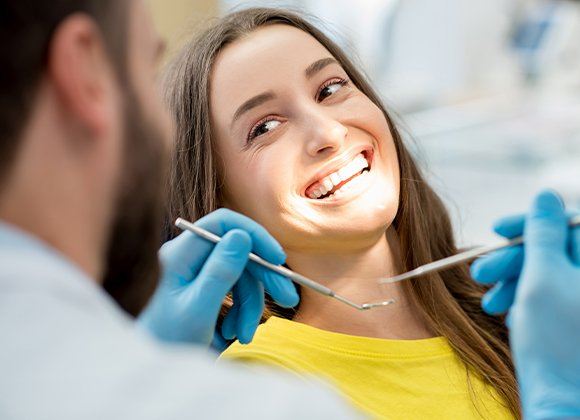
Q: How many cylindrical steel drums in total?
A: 0